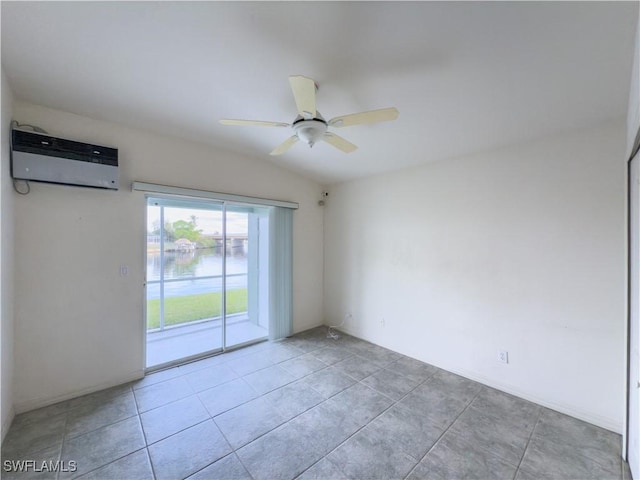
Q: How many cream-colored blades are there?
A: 5